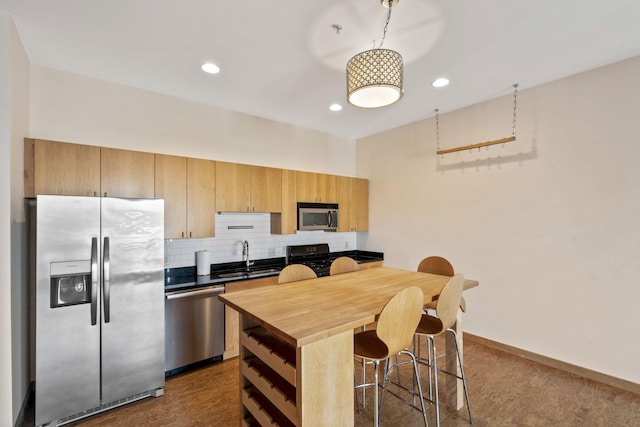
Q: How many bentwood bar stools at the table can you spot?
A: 5